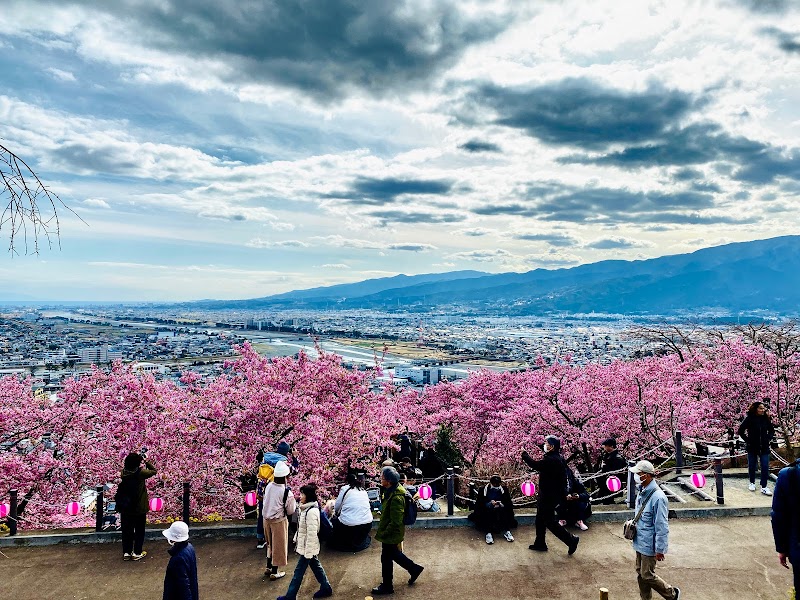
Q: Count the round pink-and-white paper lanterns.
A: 8